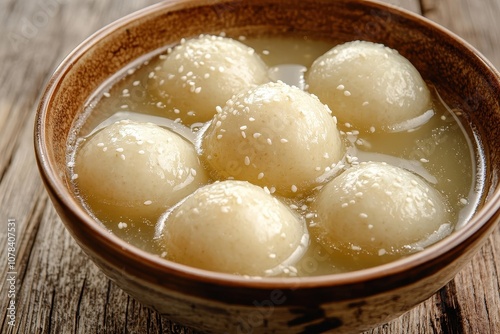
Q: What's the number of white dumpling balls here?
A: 6